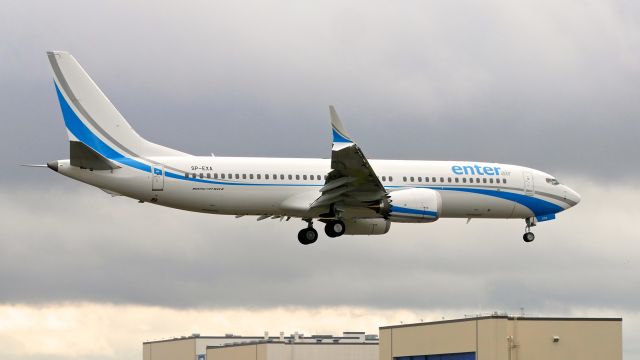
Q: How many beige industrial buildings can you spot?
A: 3